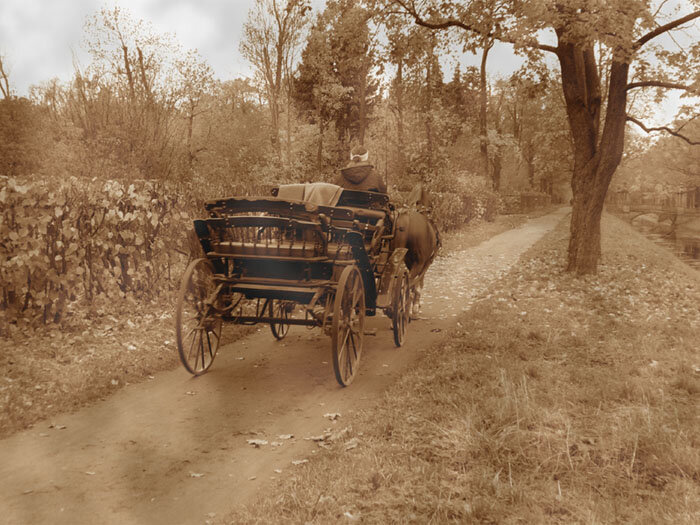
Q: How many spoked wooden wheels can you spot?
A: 4